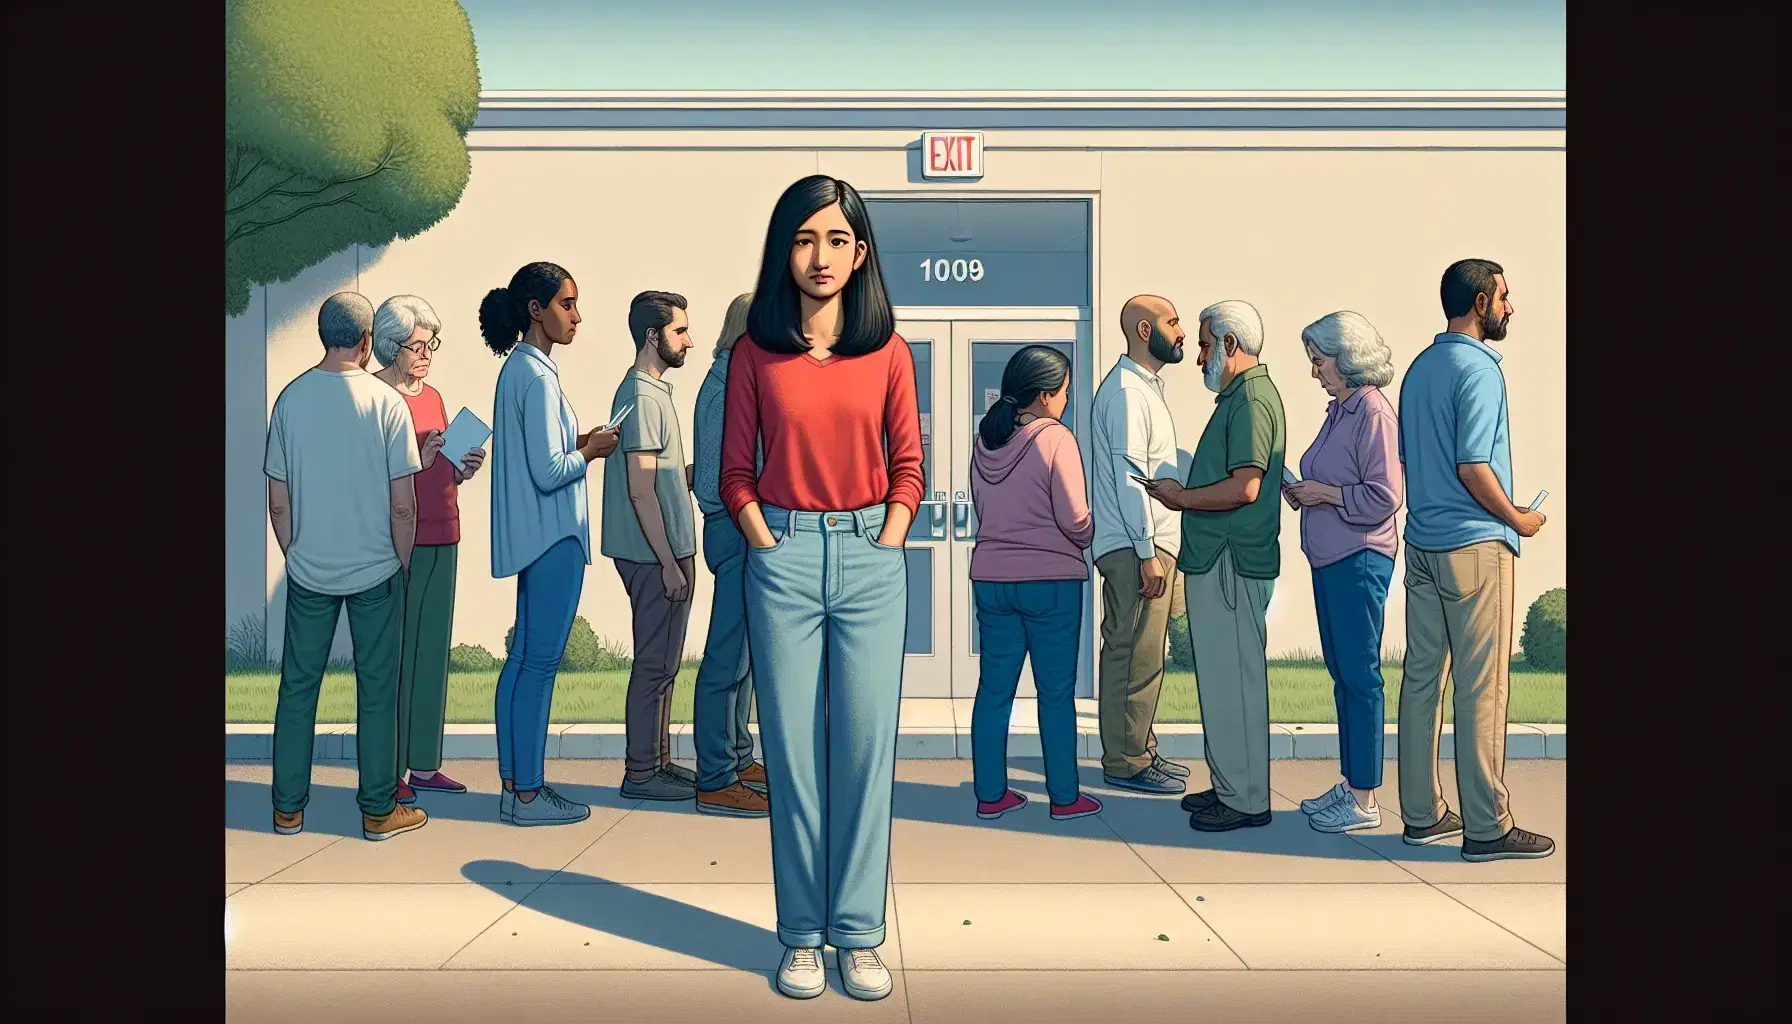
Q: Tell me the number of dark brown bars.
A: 2